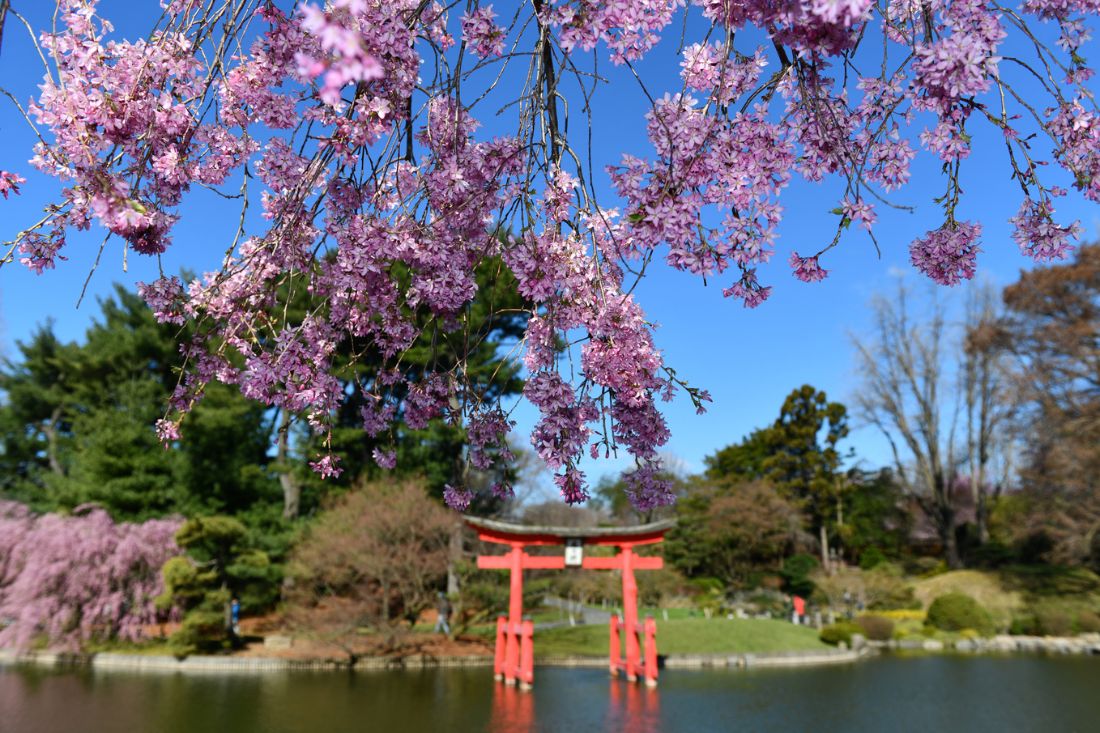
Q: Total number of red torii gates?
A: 1